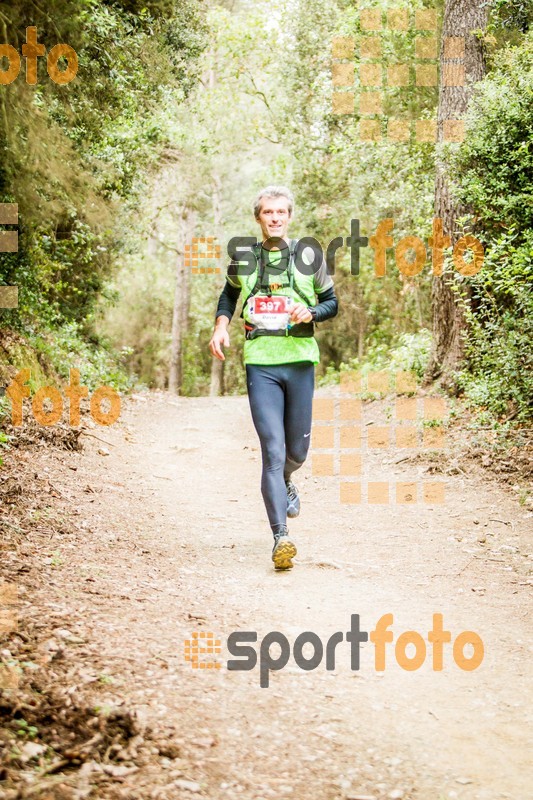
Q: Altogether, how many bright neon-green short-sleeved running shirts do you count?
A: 1